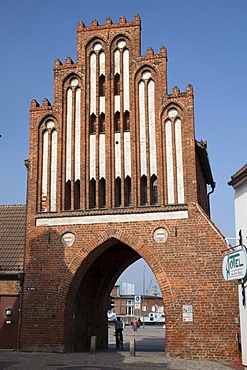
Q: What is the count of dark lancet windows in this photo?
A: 14